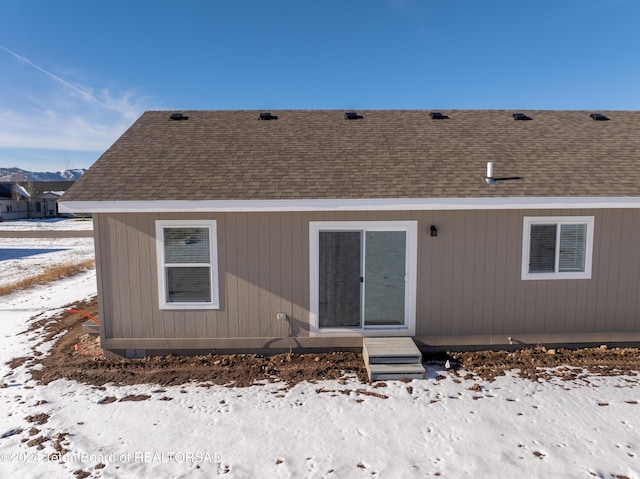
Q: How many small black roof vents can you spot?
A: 6